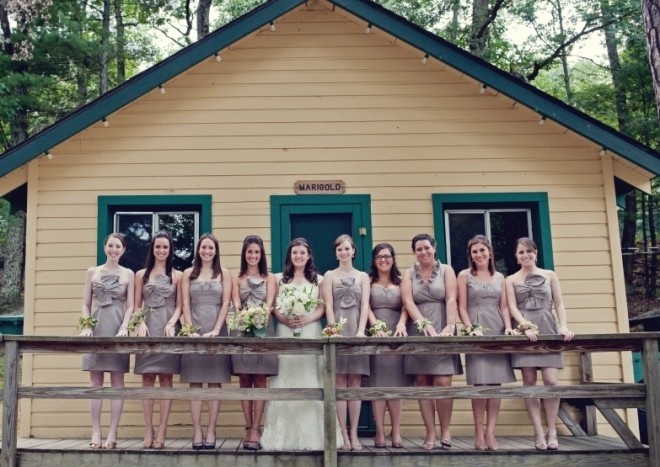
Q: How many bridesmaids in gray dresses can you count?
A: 9